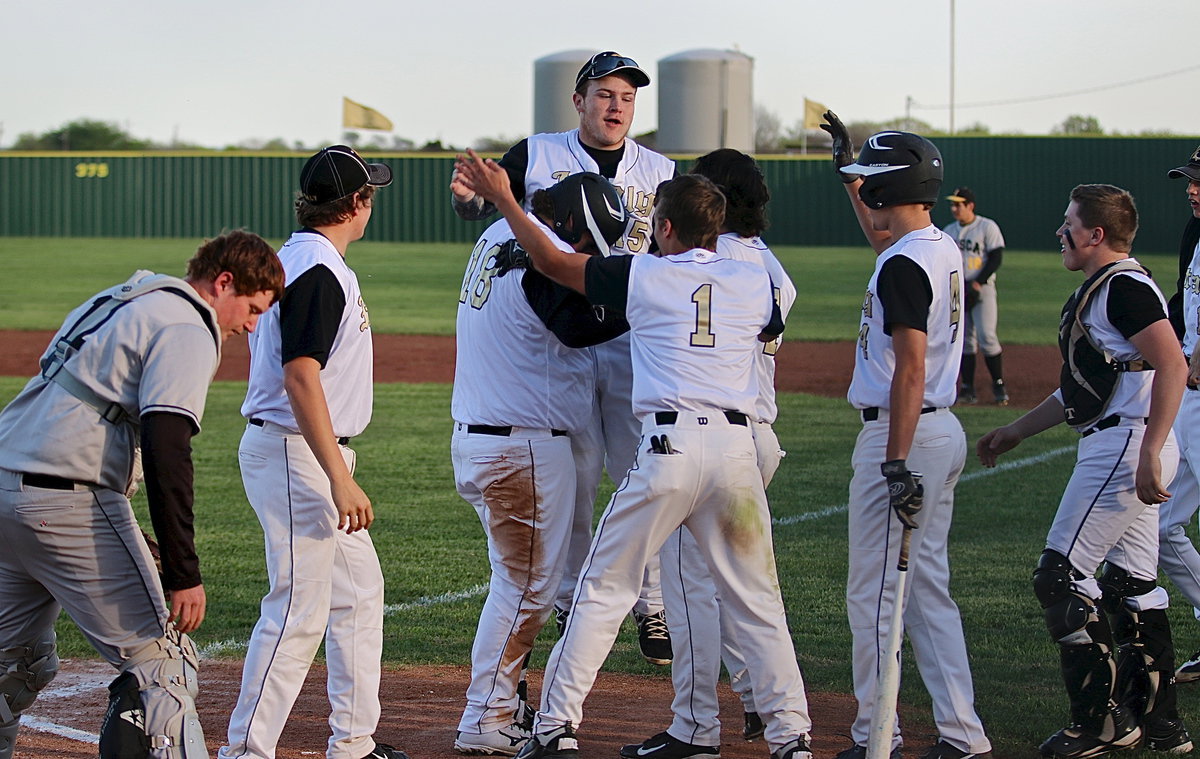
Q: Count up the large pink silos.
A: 0